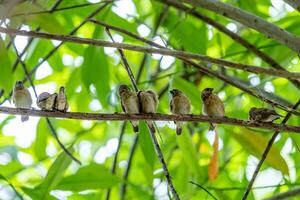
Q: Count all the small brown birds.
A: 8